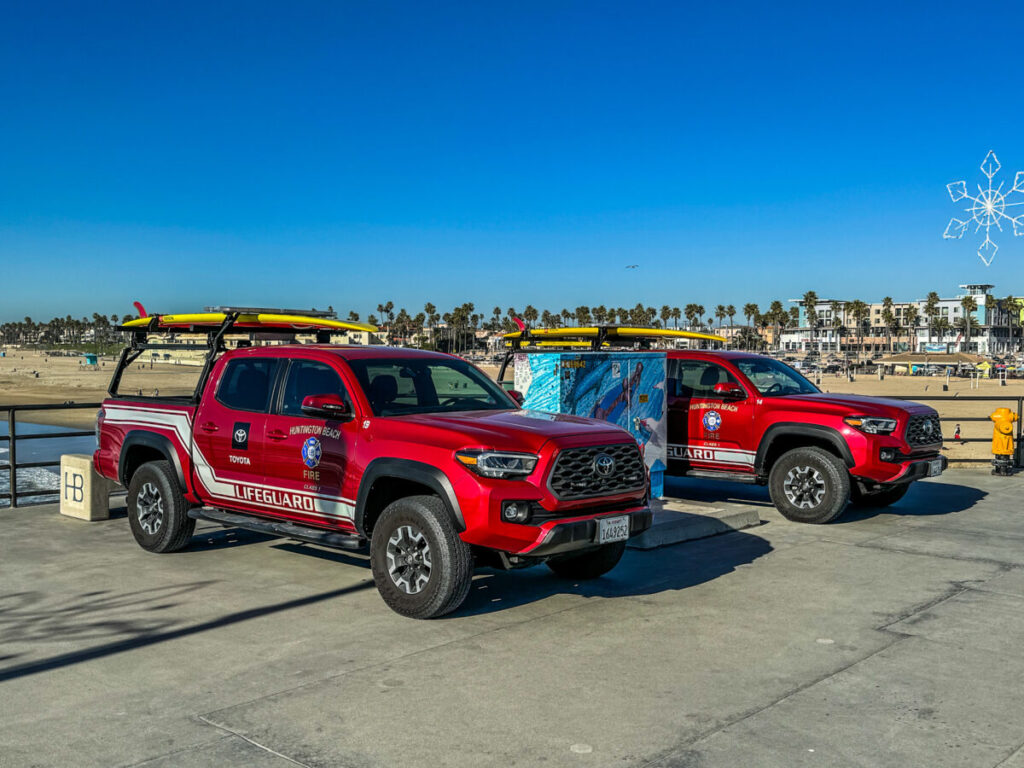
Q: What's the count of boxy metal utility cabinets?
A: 1